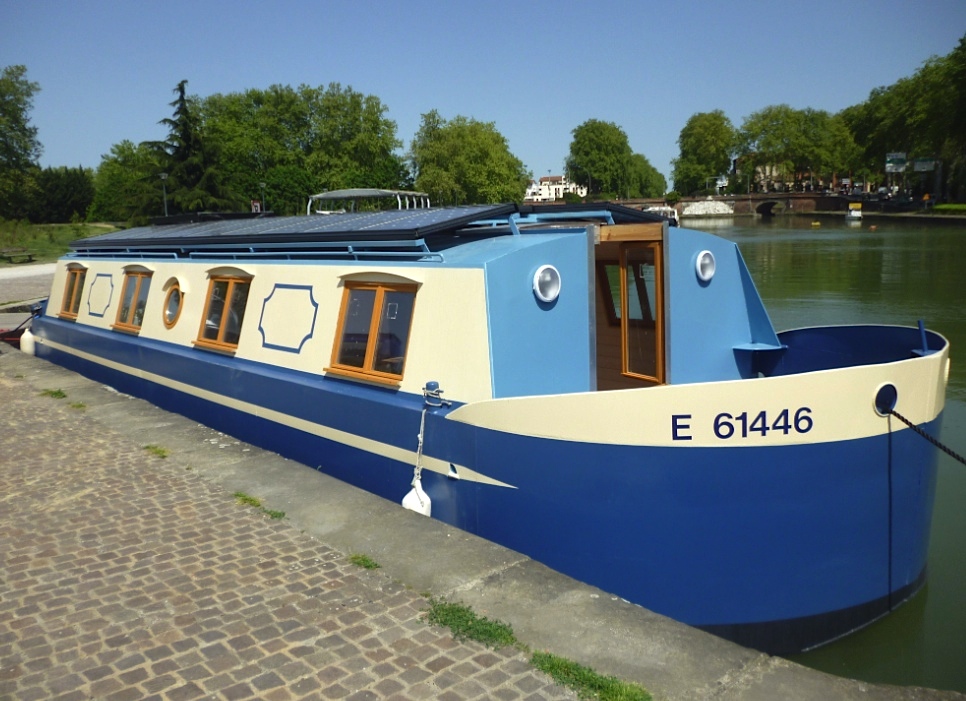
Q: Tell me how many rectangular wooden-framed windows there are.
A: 4